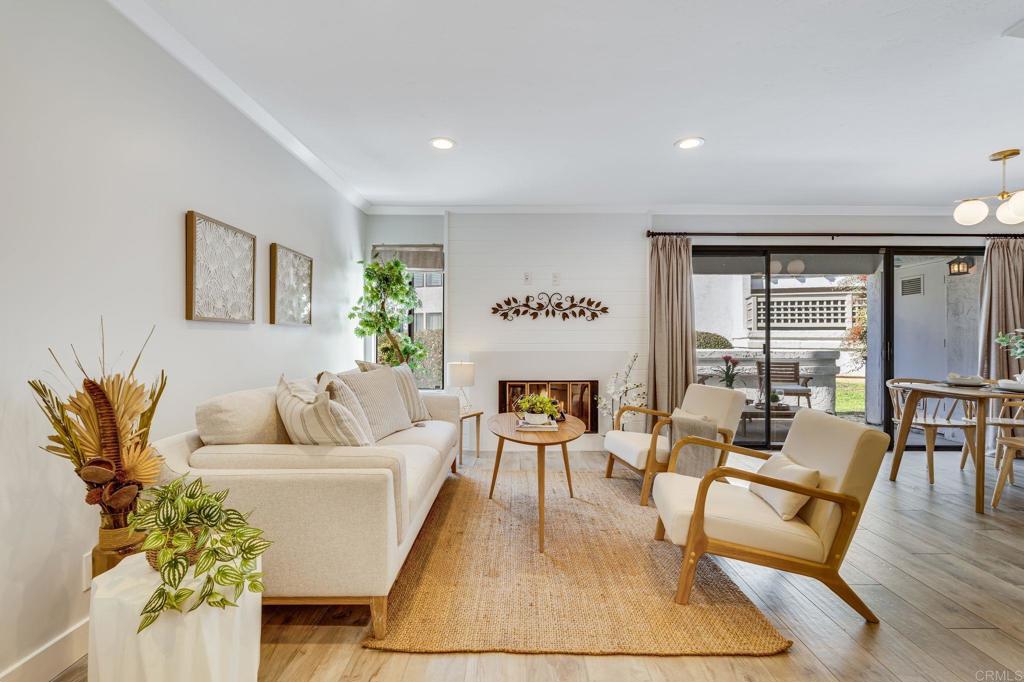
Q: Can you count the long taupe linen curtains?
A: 2